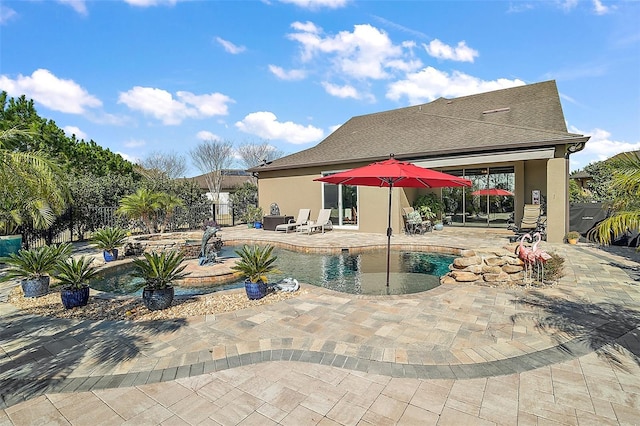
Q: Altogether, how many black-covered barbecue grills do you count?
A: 1